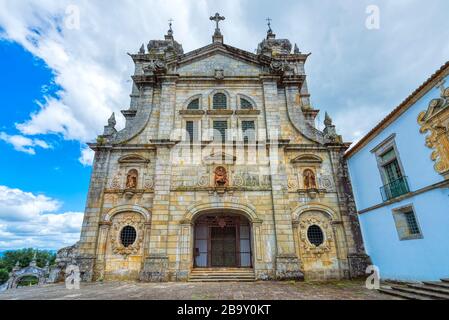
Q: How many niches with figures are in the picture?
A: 3